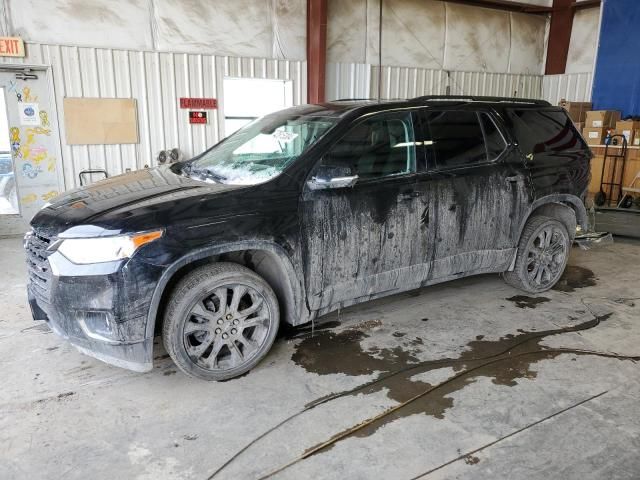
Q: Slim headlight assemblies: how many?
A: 1